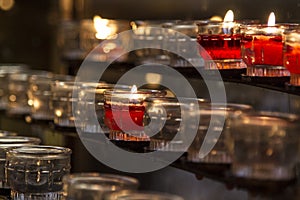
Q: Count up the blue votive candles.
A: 0